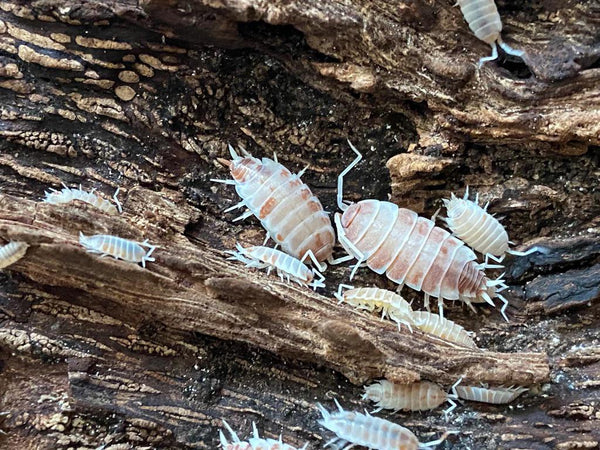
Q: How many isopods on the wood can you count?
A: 14